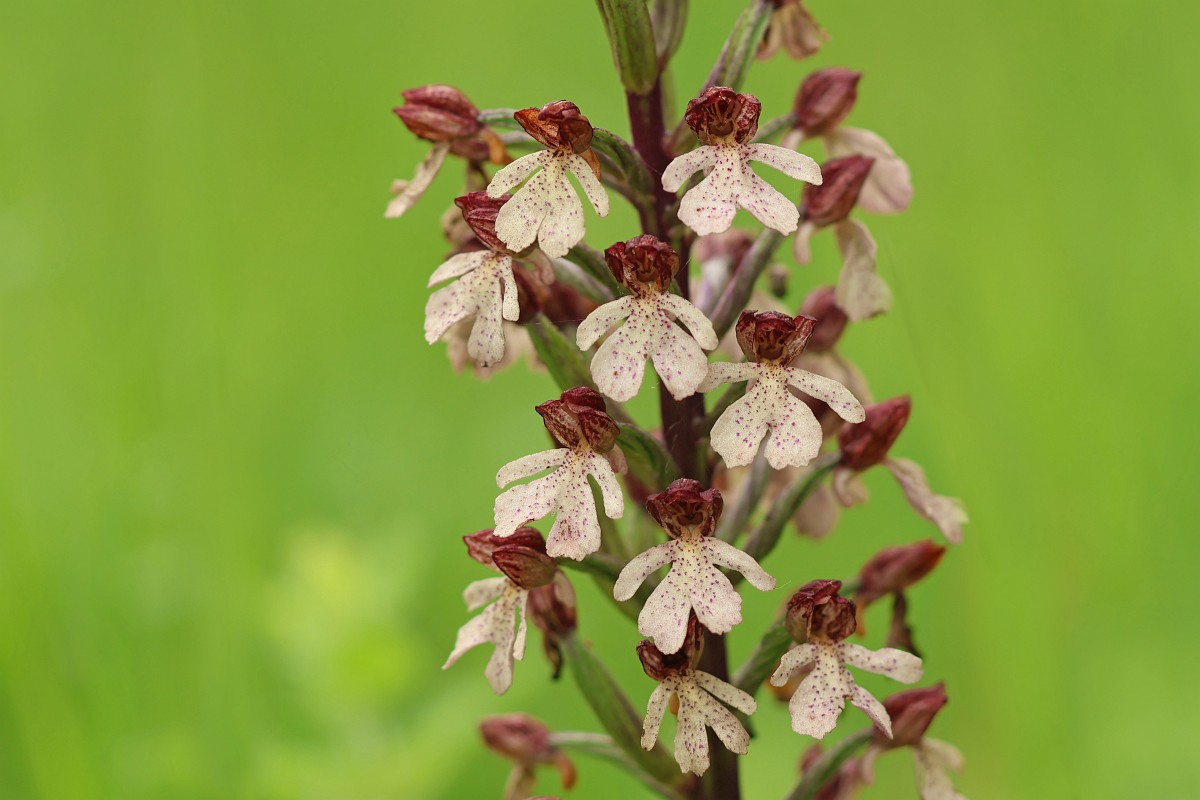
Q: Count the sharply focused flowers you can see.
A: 10